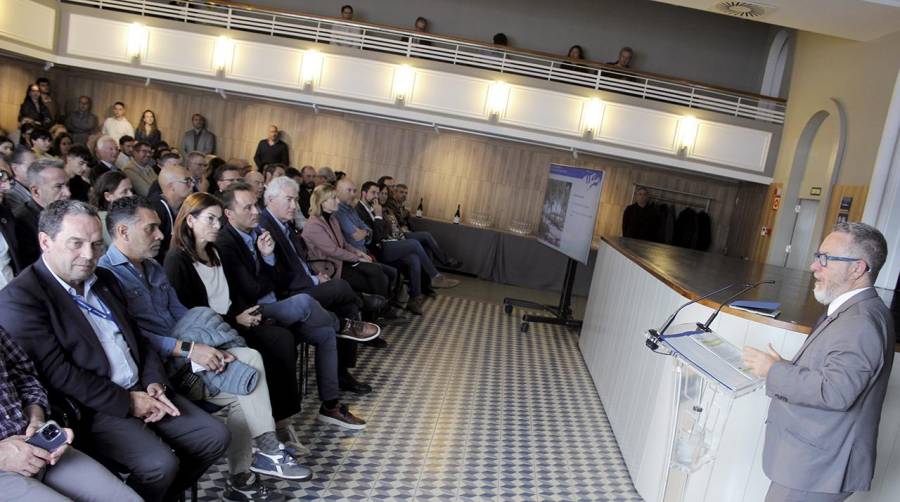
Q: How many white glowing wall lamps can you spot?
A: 7